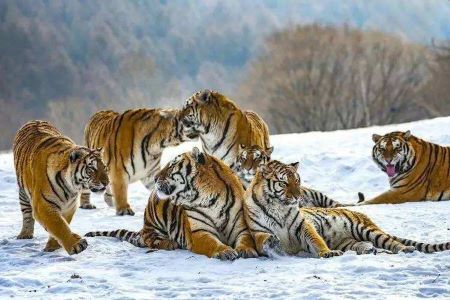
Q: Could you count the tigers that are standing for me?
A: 3